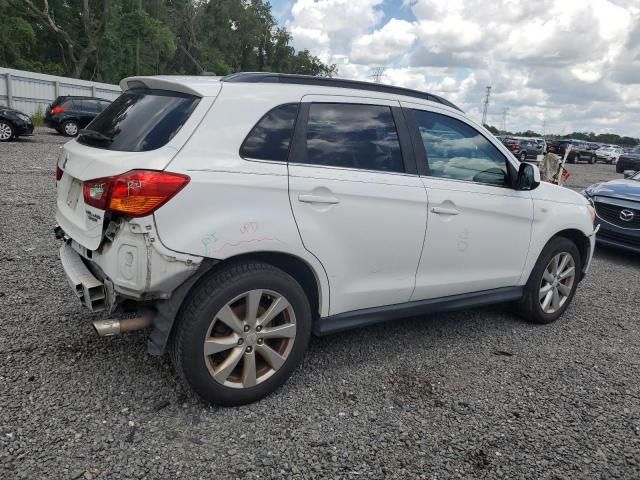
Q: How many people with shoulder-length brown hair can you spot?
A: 0